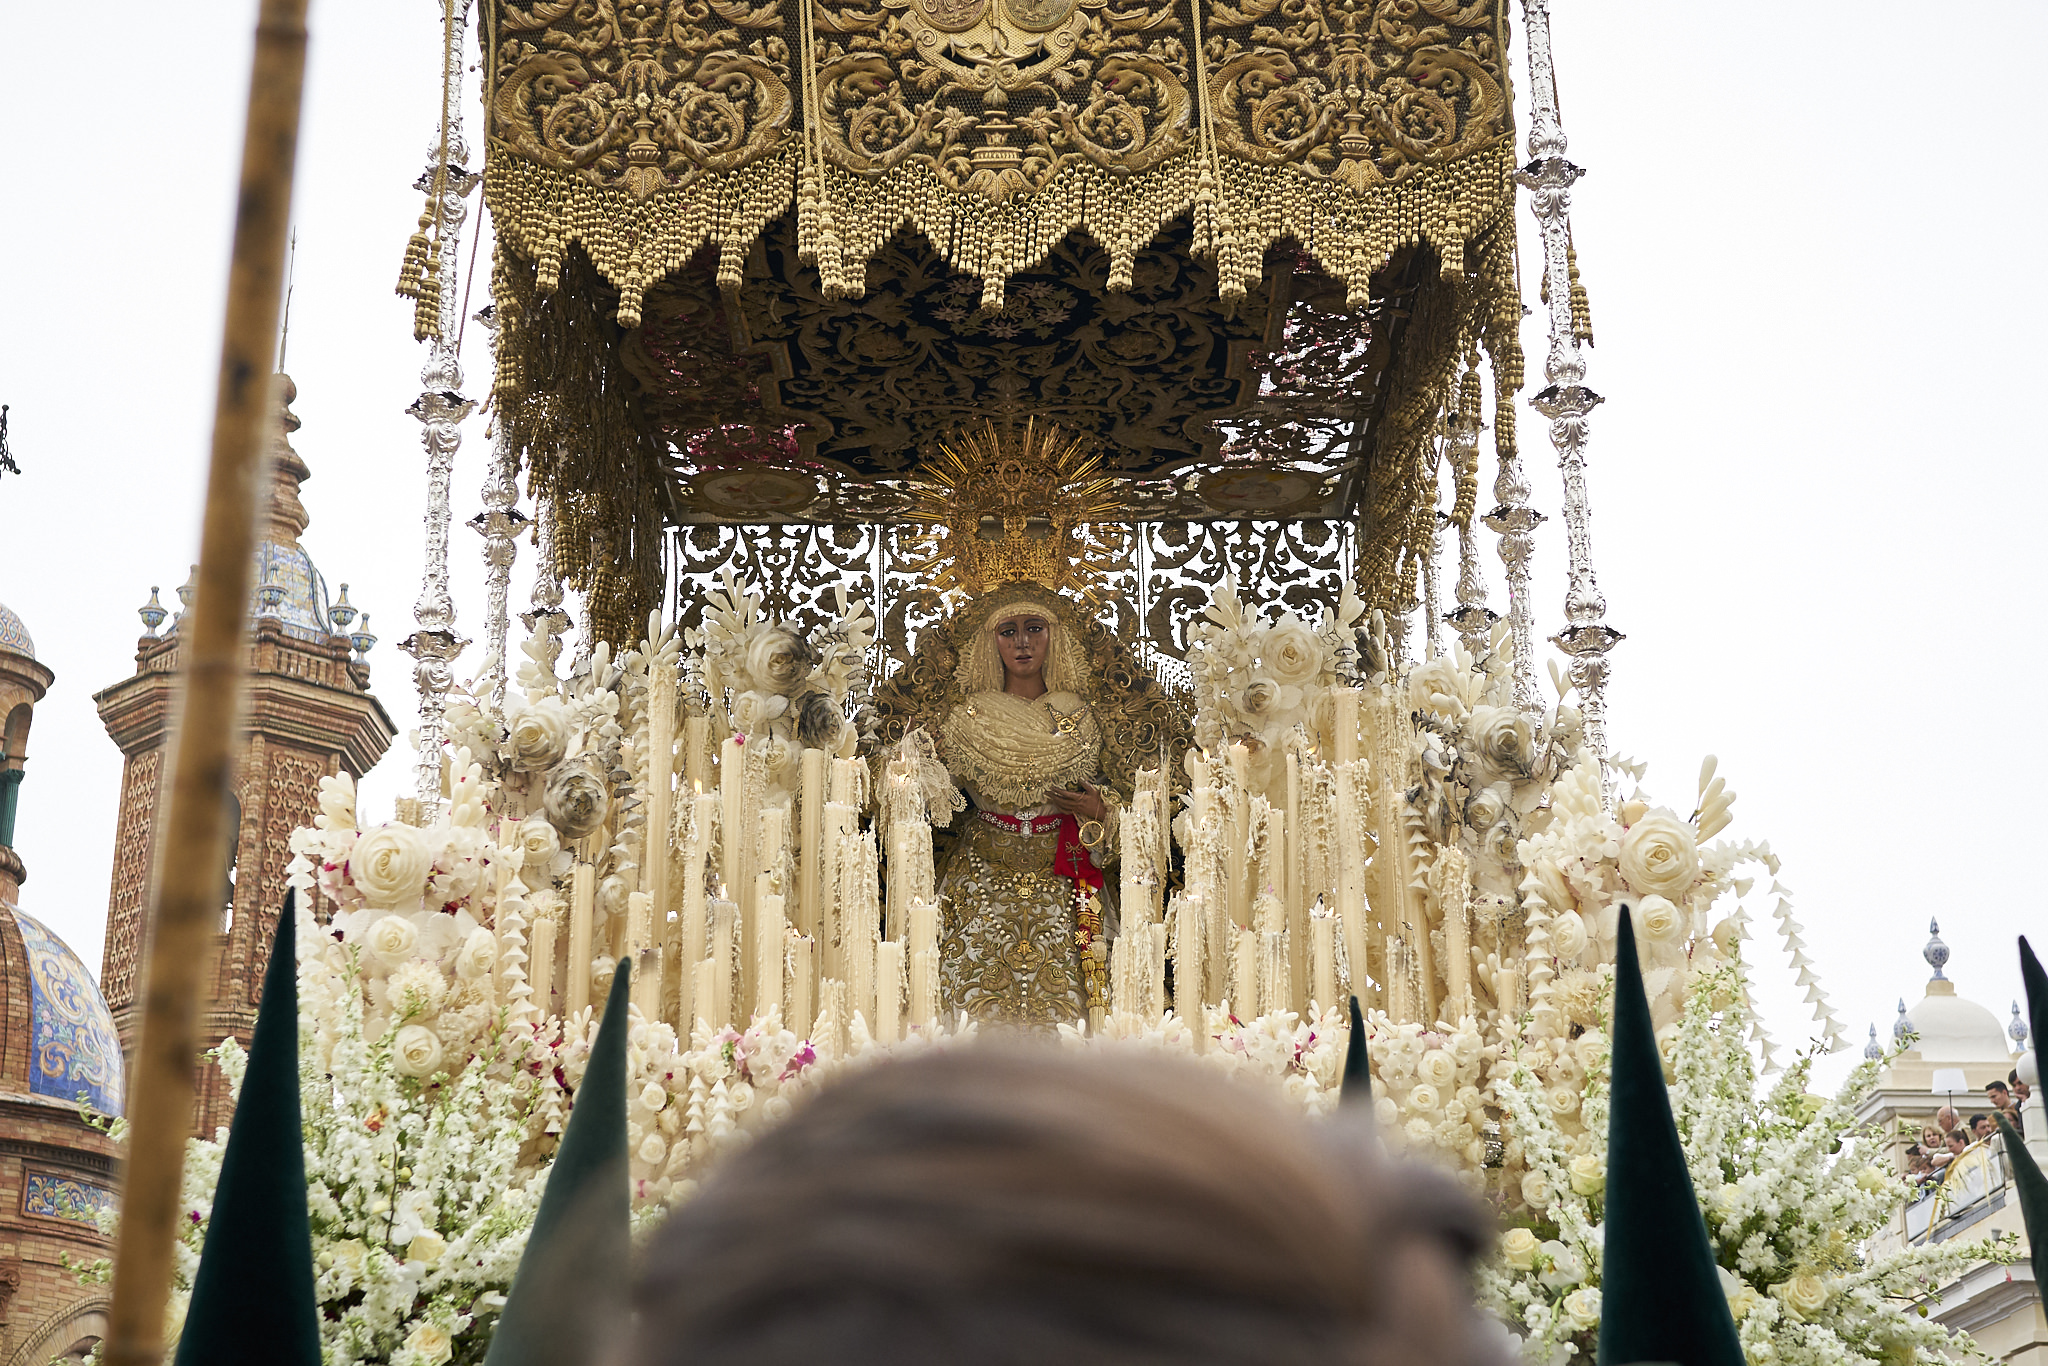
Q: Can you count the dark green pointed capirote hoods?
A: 6